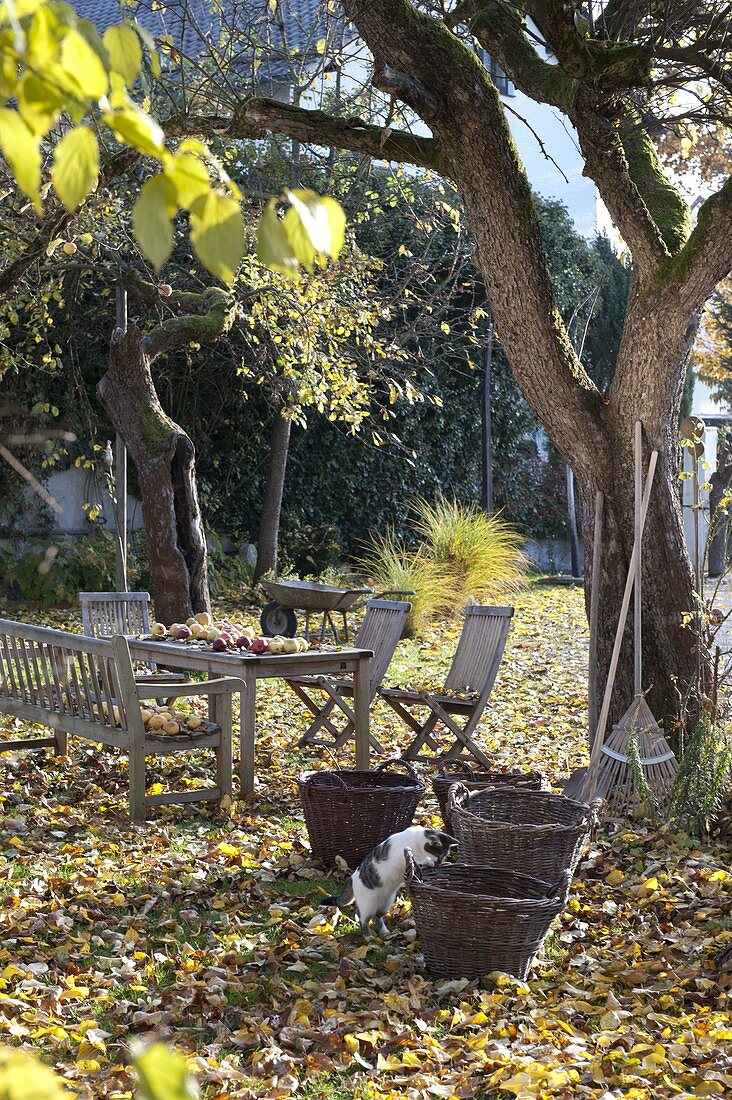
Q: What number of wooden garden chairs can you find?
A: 3